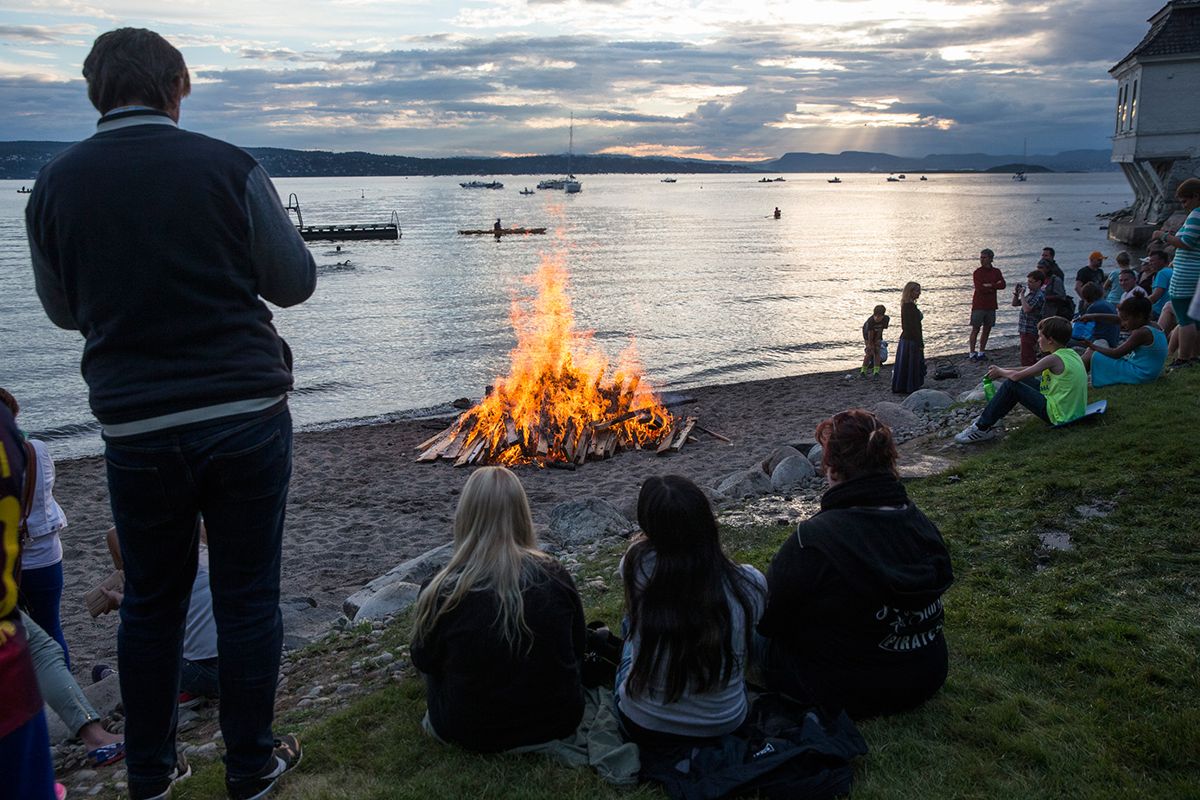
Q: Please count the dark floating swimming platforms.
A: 1